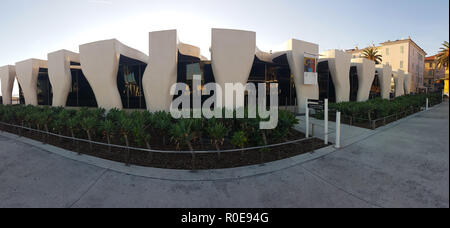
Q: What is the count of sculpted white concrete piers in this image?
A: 12